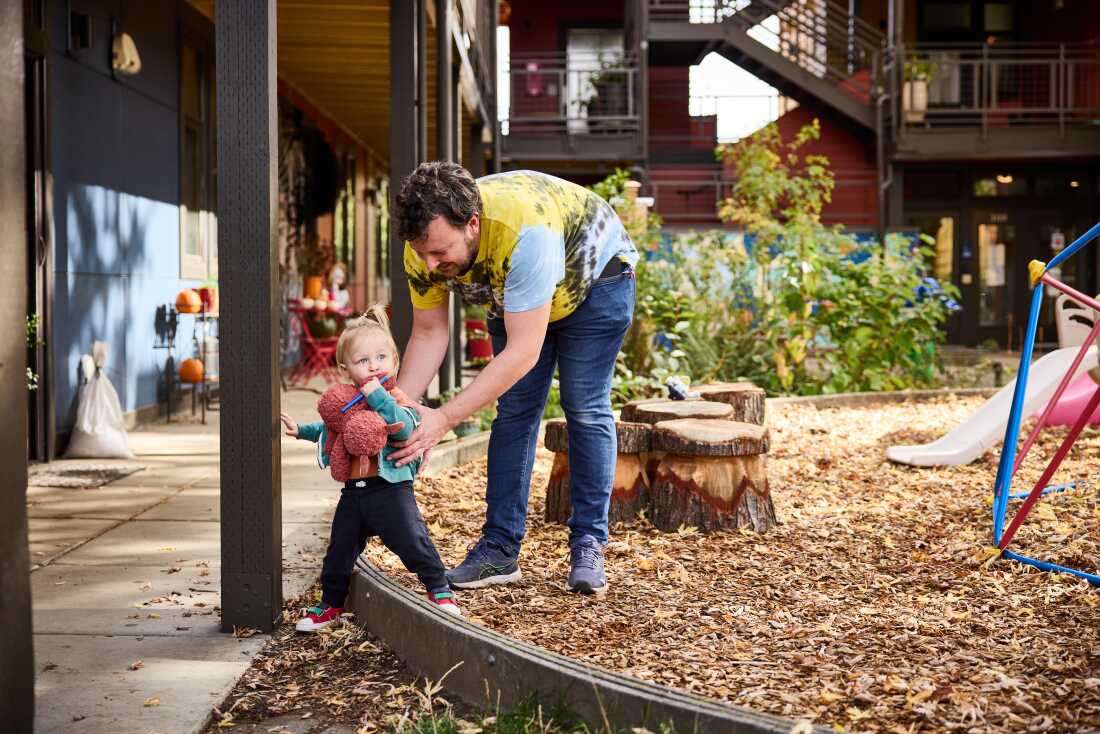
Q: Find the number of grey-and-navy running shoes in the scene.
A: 2